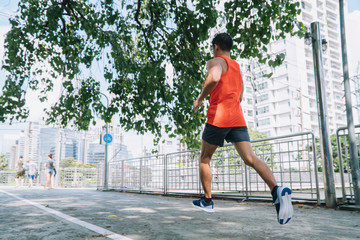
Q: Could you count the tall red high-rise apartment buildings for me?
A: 0